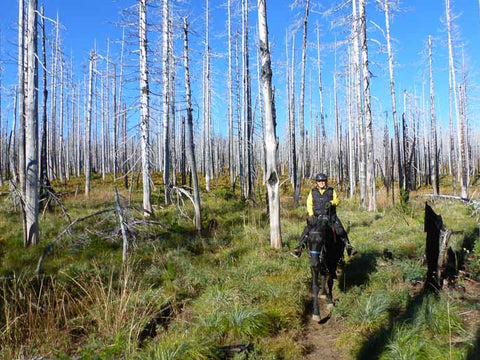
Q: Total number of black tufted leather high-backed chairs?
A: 0